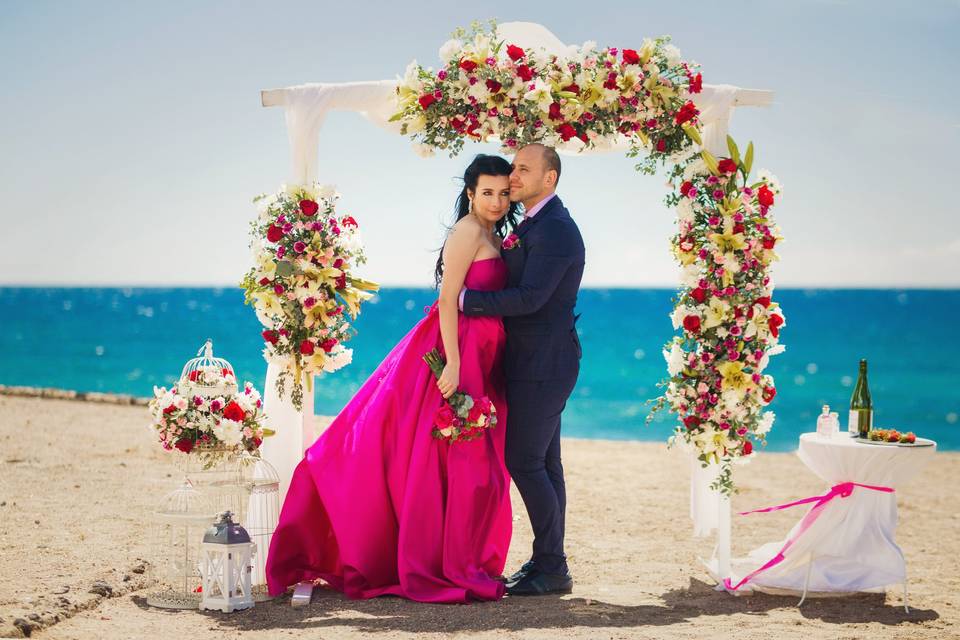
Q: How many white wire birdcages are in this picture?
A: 3